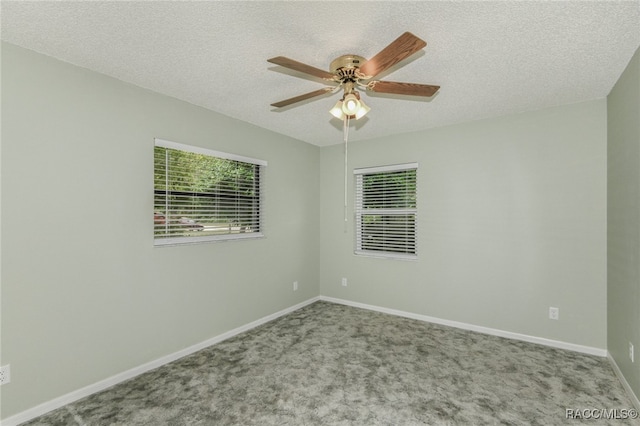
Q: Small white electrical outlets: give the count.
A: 5